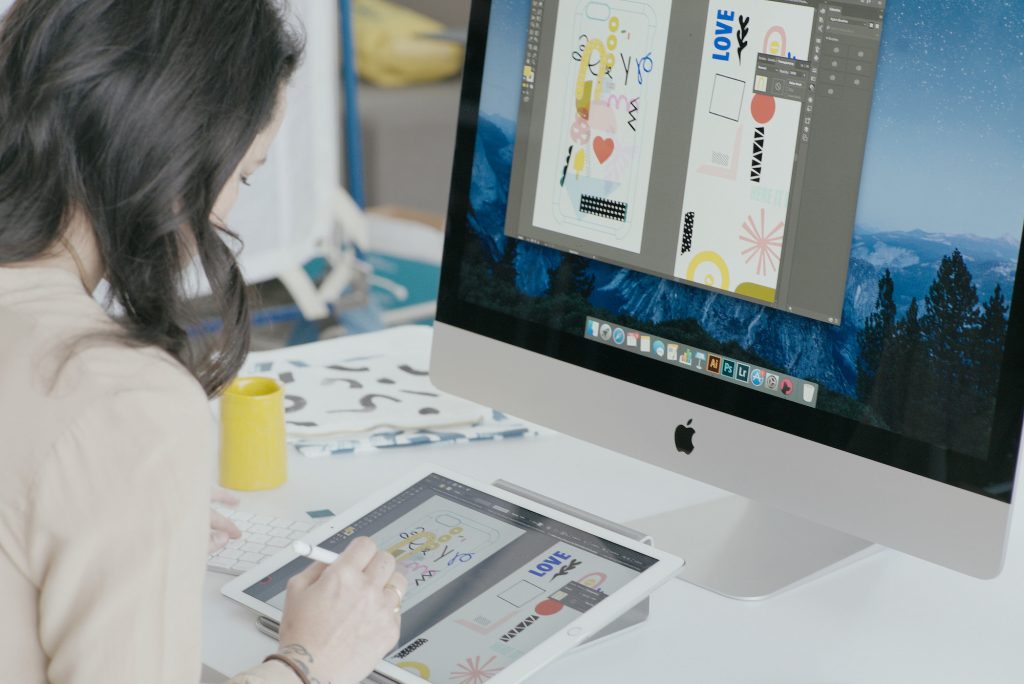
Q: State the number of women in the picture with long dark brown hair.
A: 1